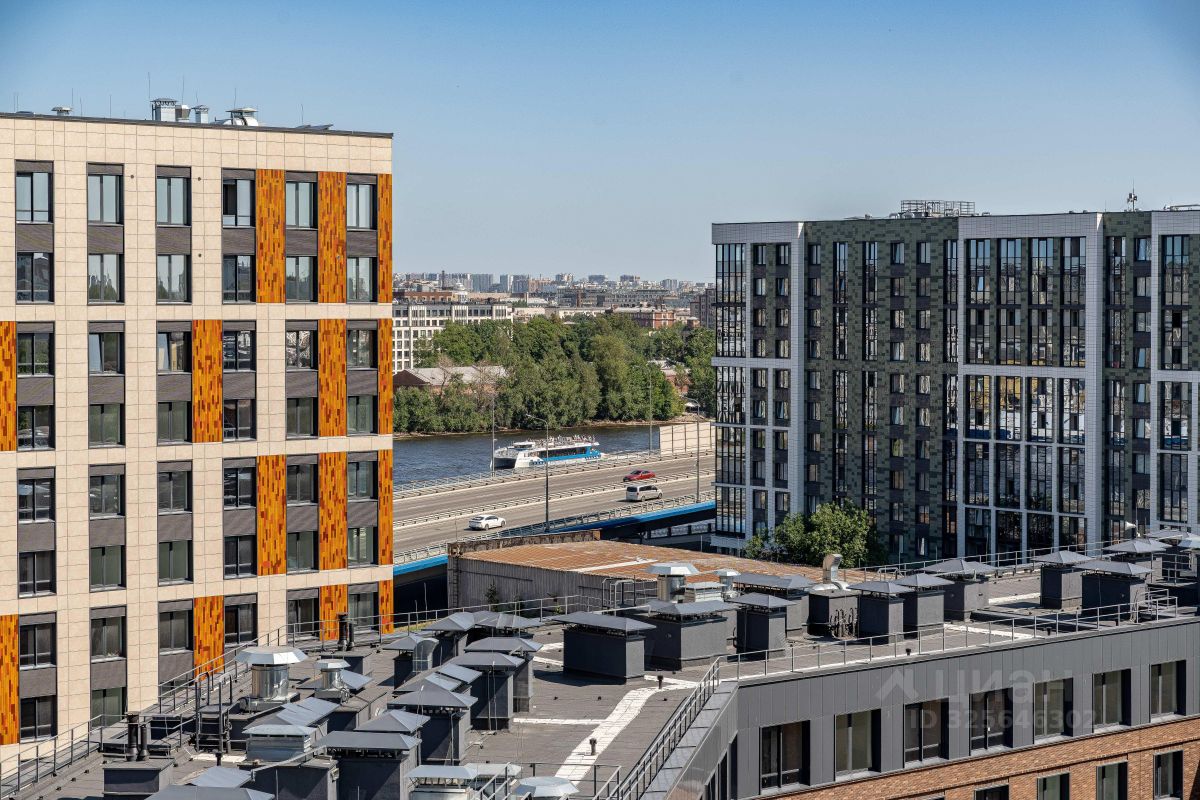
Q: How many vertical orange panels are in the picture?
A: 14